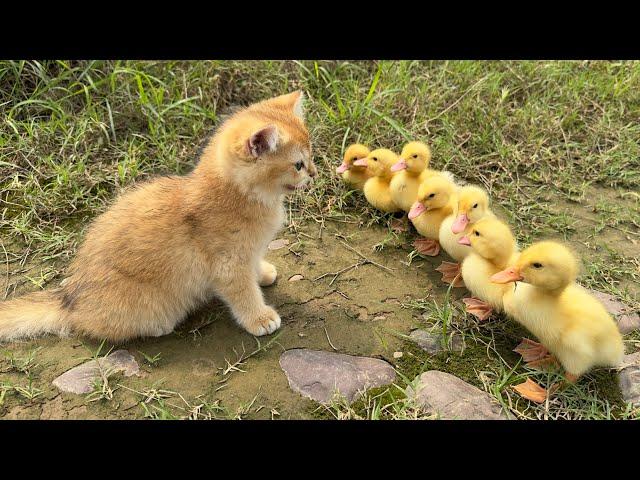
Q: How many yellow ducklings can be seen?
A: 7